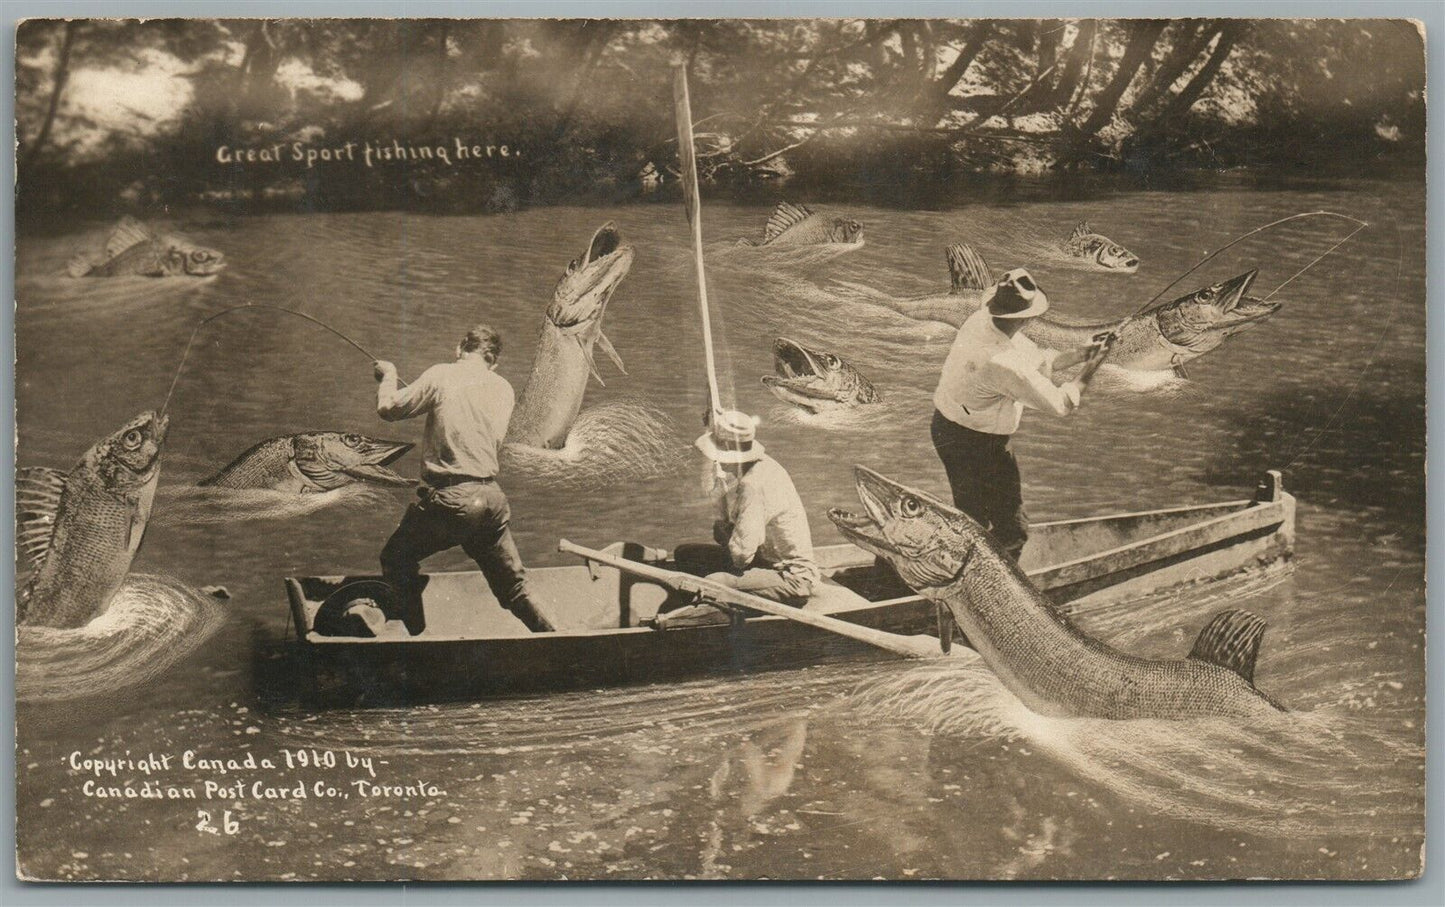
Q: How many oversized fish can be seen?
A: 9